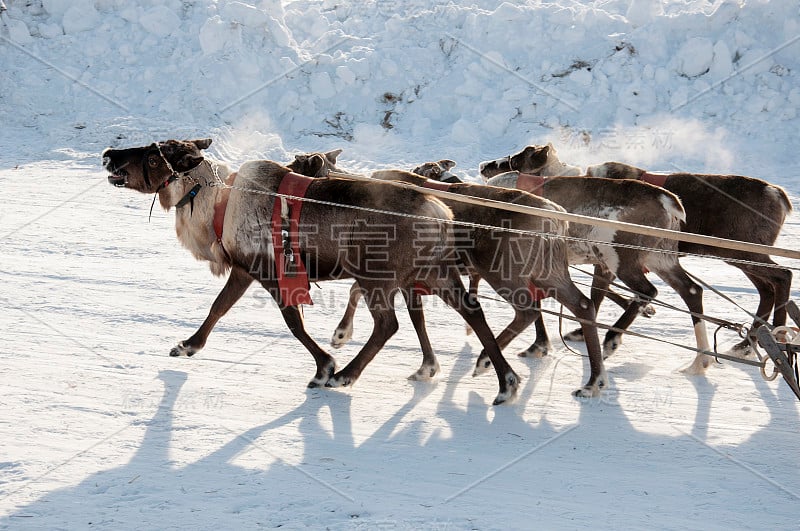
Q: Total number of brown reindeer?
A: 4